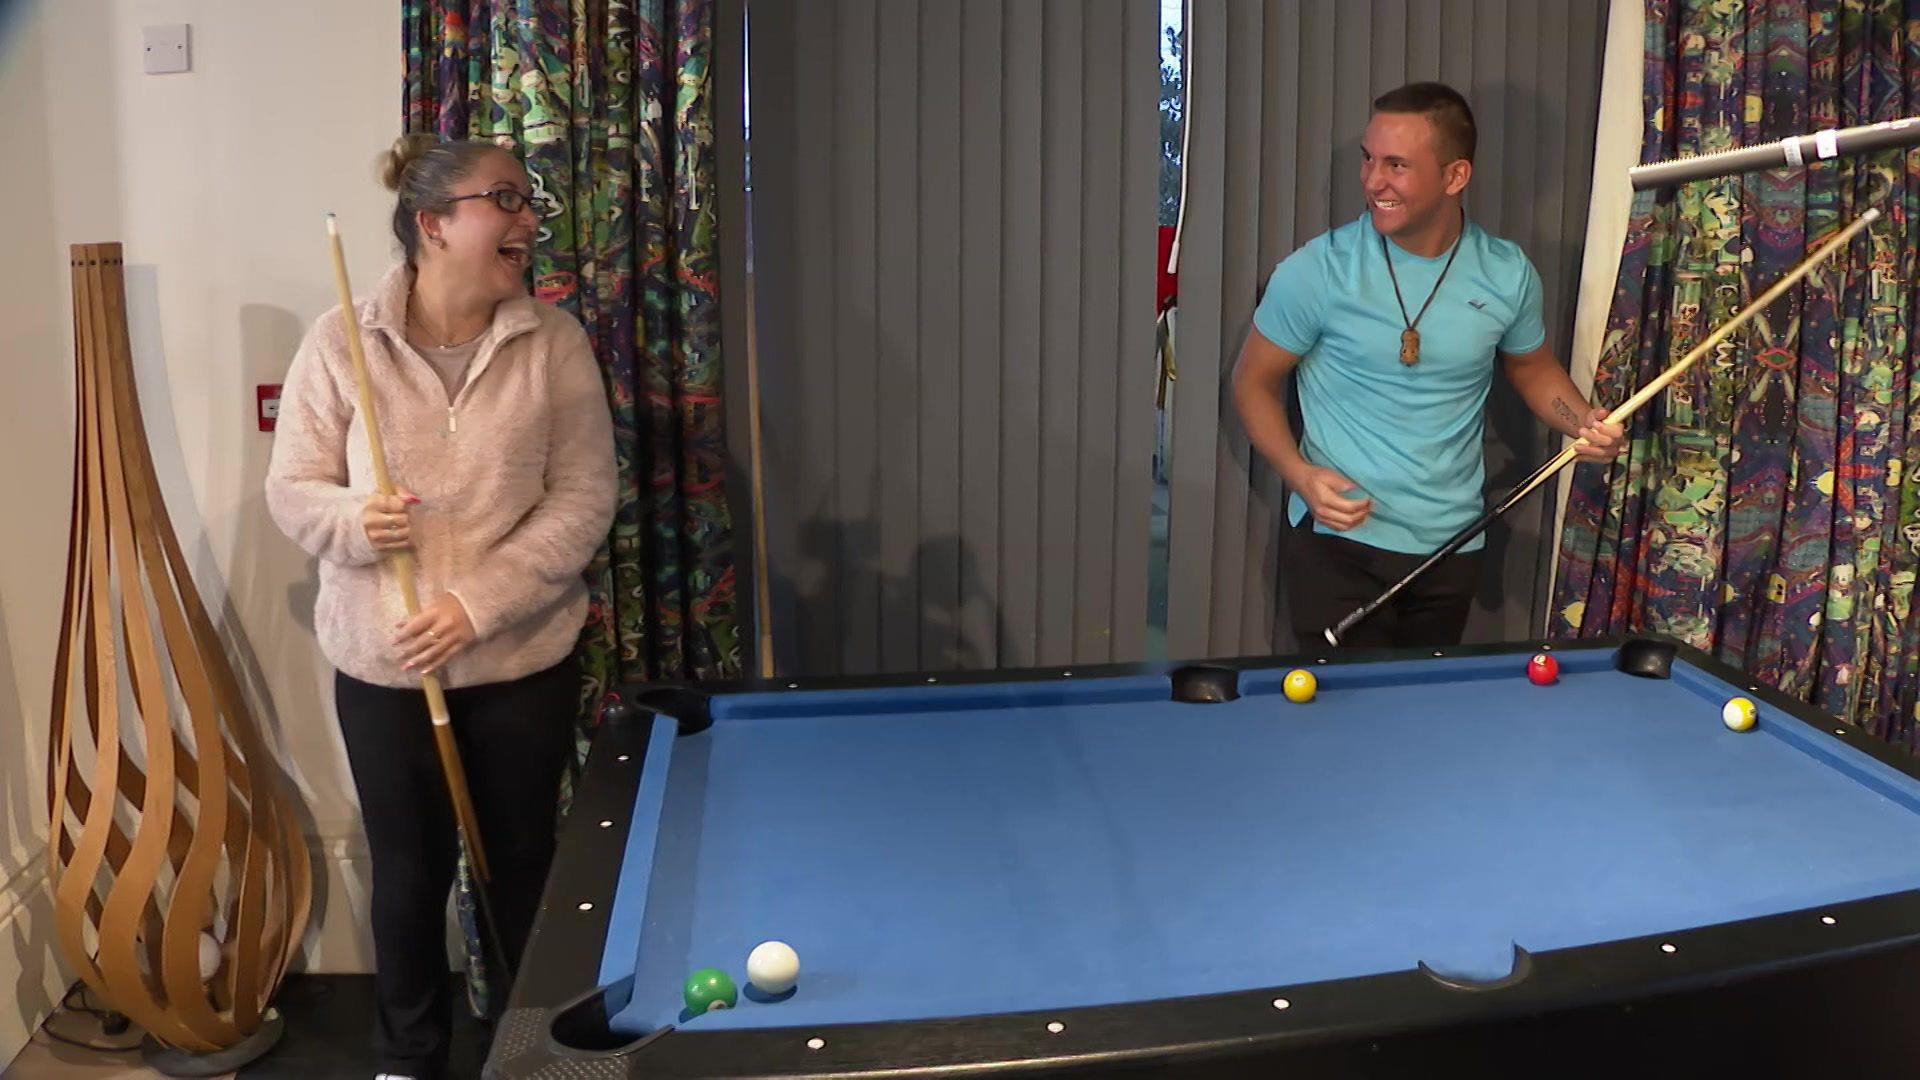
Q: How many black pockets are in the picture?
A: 5